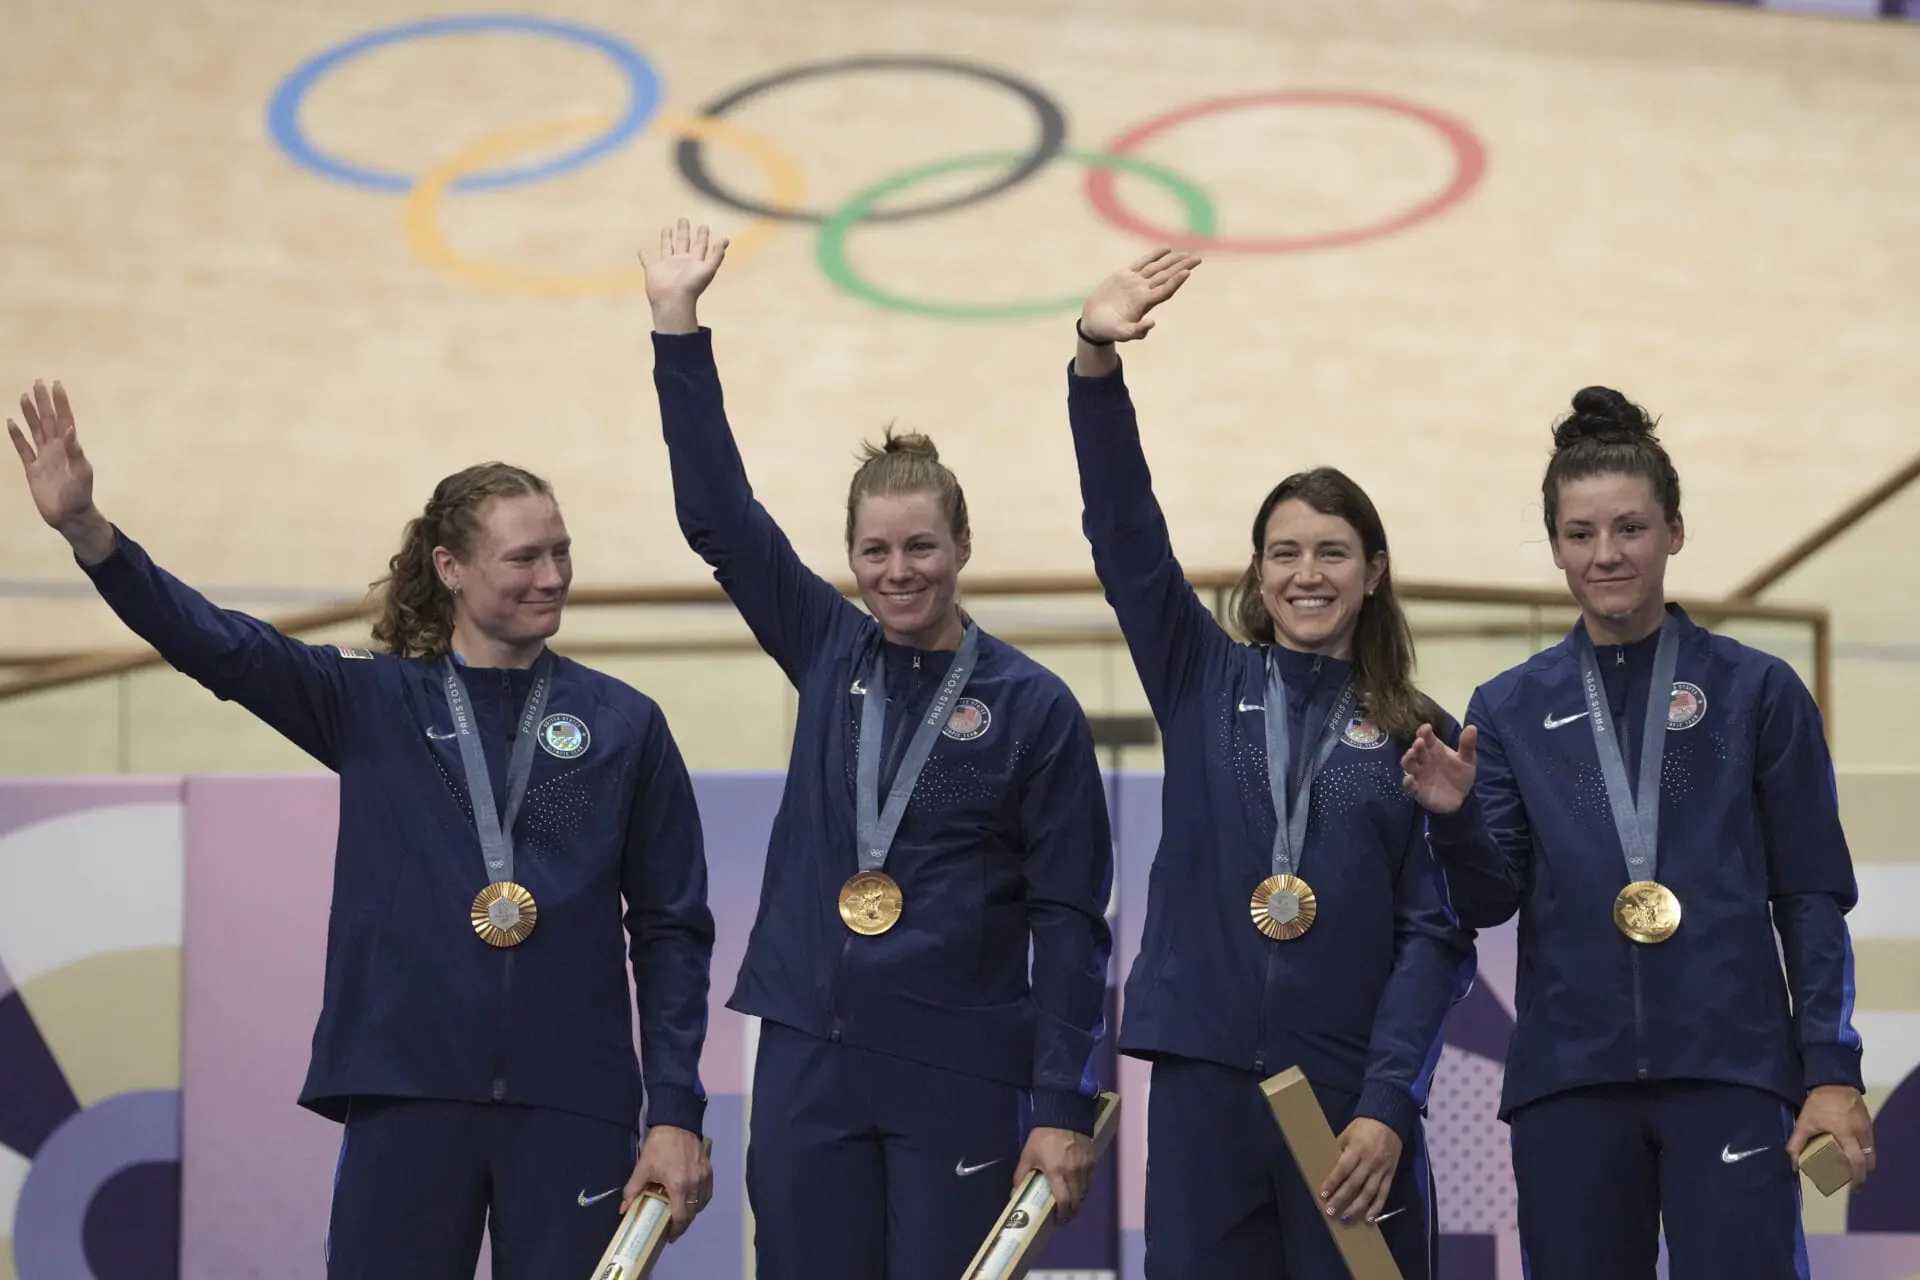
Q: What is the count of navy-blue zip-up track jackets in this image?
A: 4